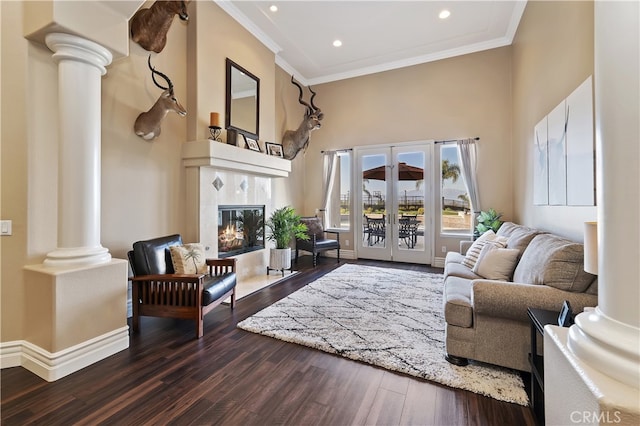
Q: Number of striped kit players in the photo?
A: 0